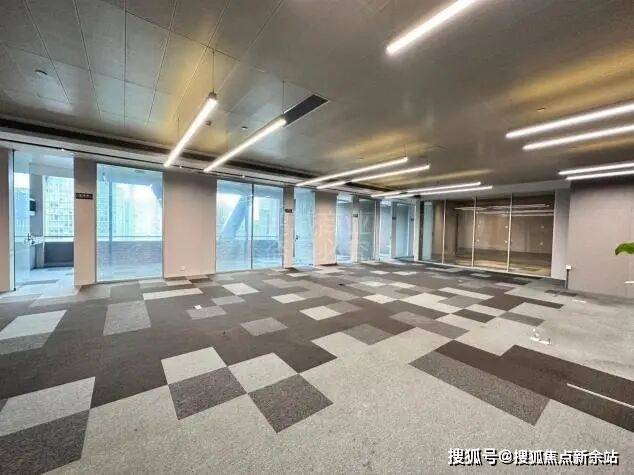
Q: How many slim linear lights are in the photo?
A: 11